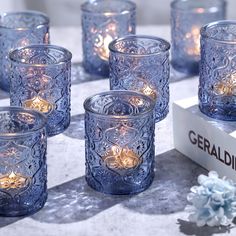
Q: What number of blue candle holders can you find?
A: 8